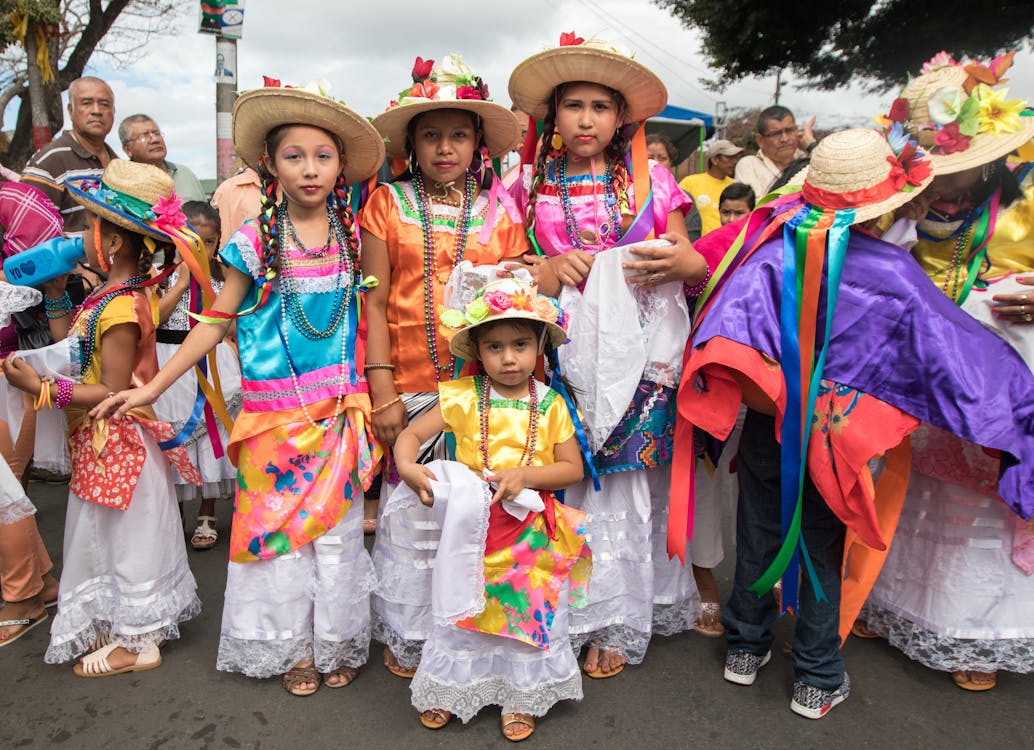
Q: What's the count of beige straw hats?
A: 7